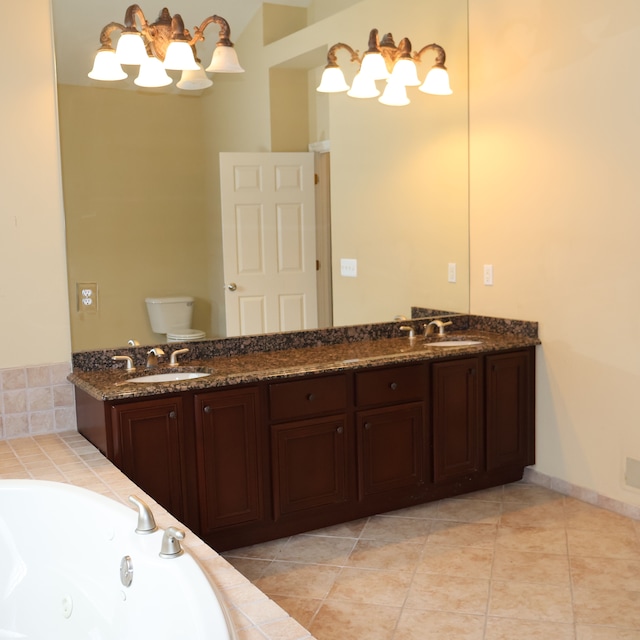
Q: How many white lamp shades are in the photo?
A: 12